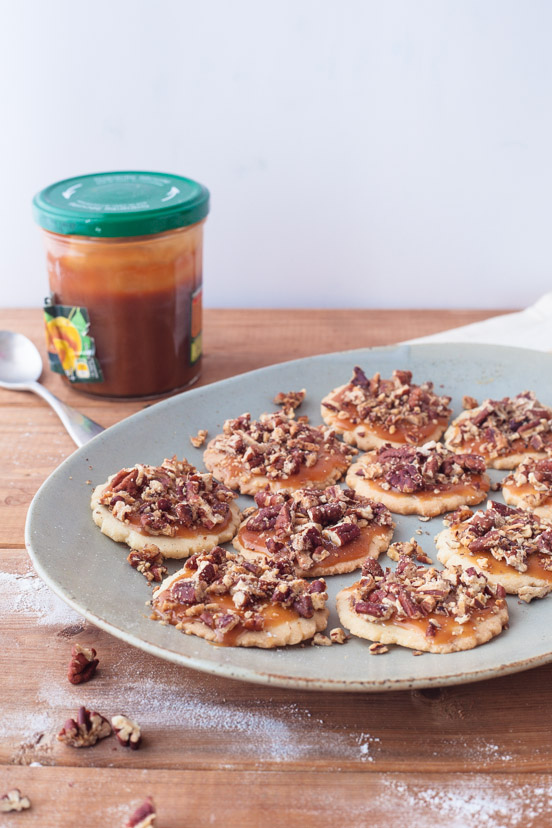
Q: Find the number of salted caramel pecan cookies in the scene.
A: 10